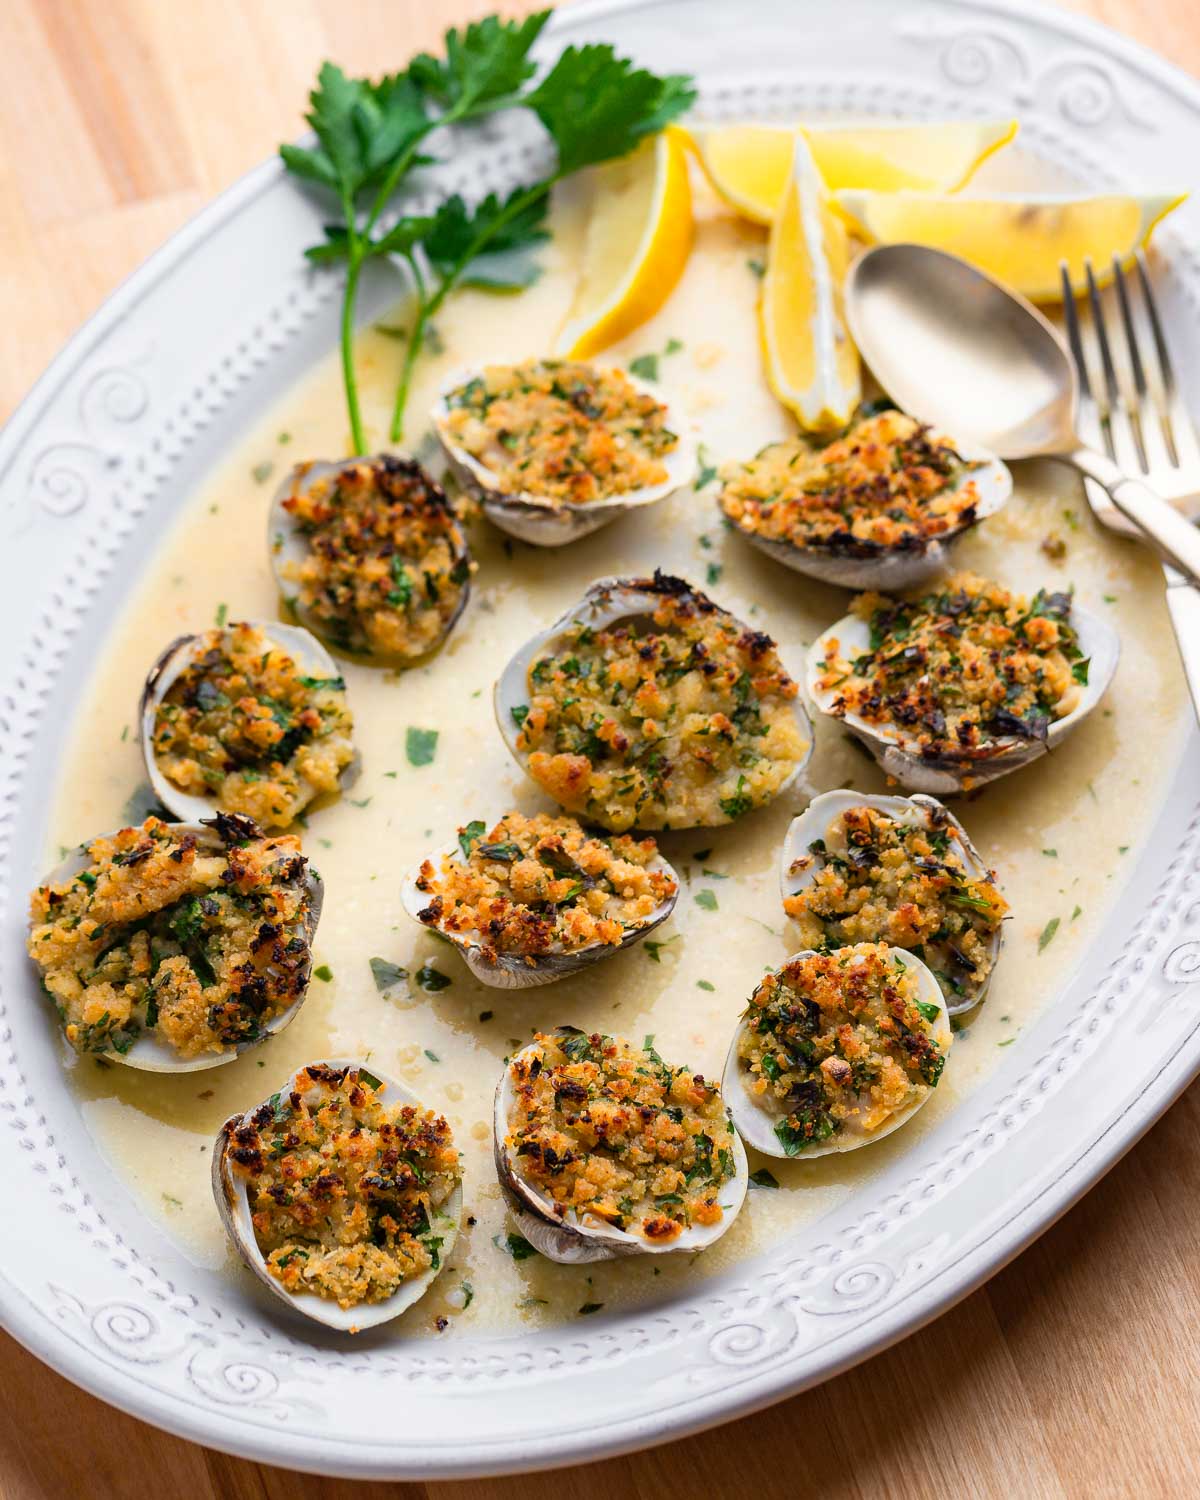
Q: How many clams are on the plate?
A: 12